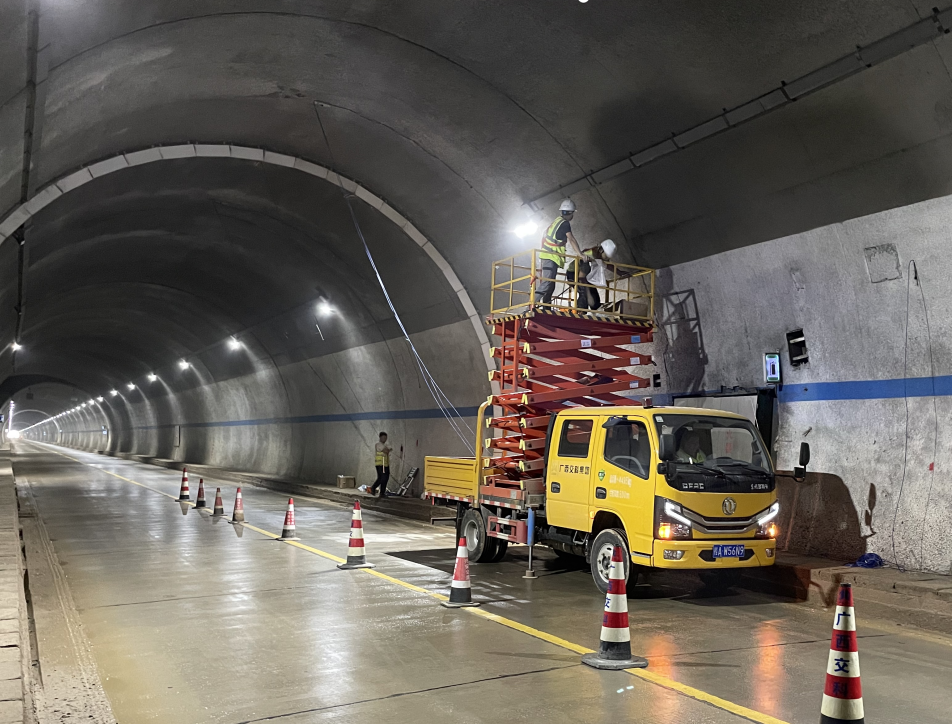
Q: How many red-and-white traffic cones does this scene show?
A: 9